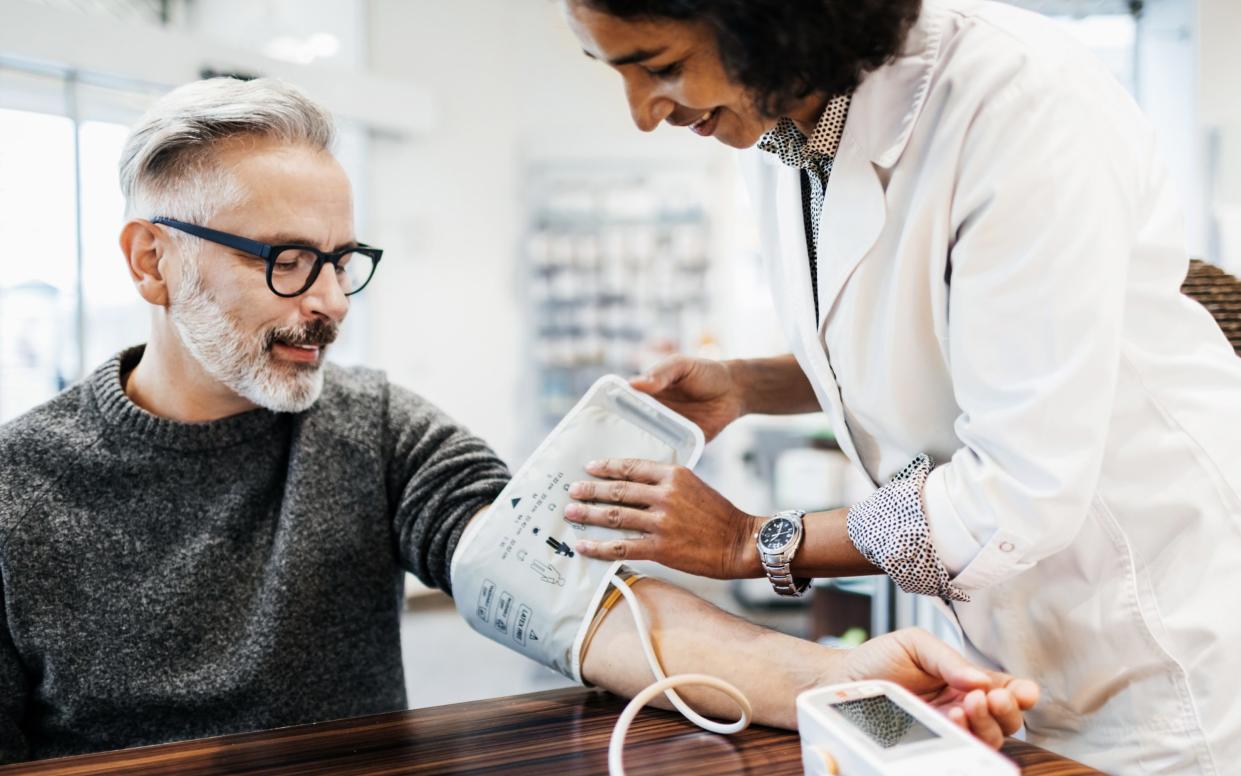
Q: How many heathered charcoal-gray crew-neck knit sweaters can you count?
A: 1